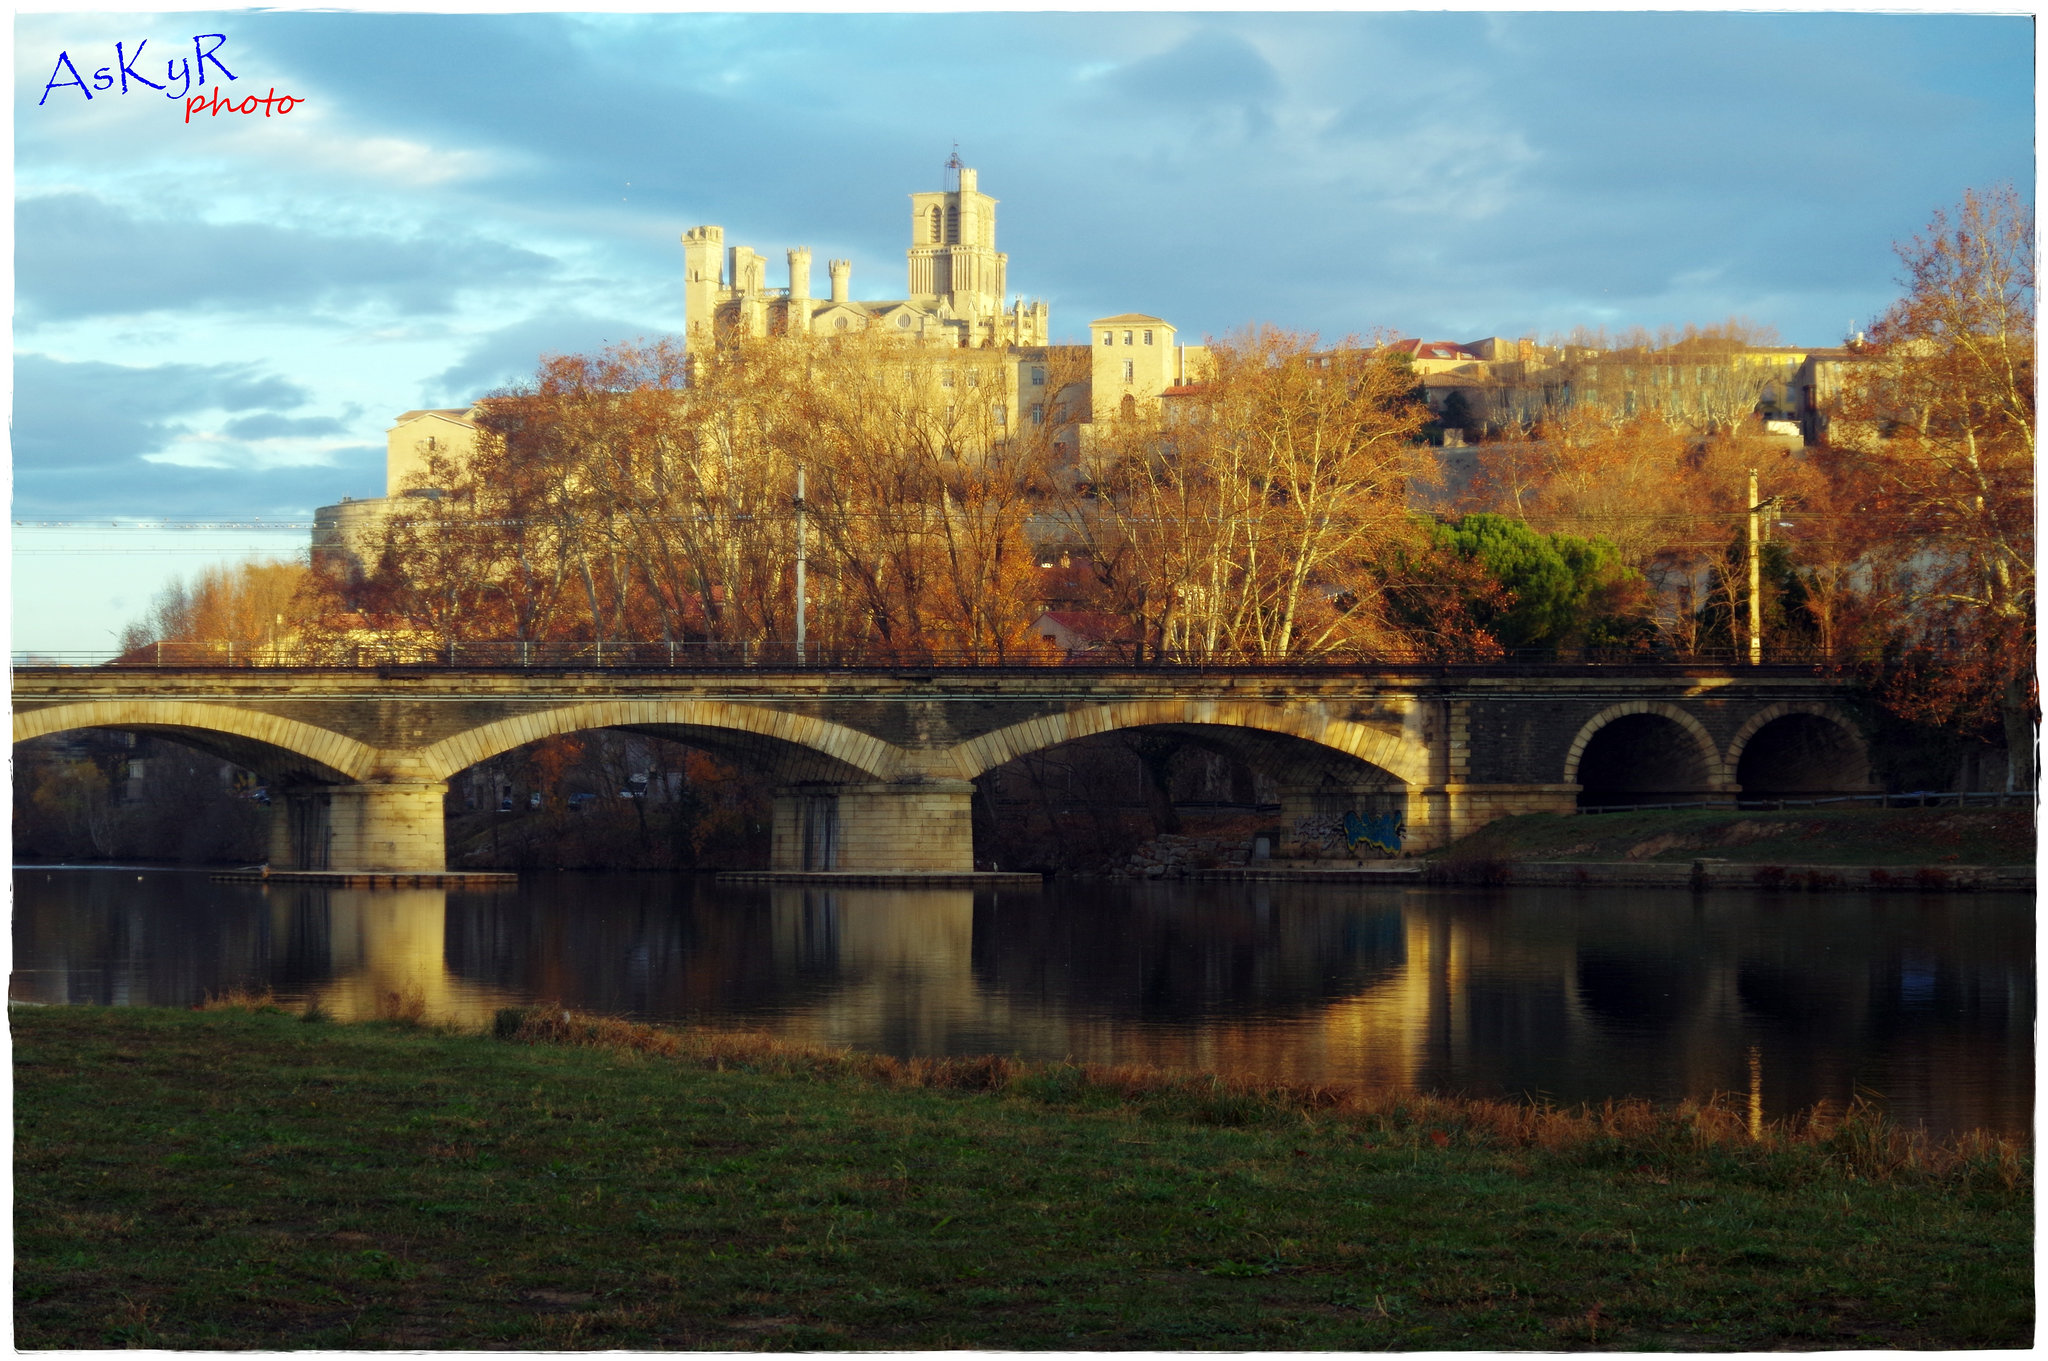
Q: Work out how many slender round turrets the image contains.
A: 2